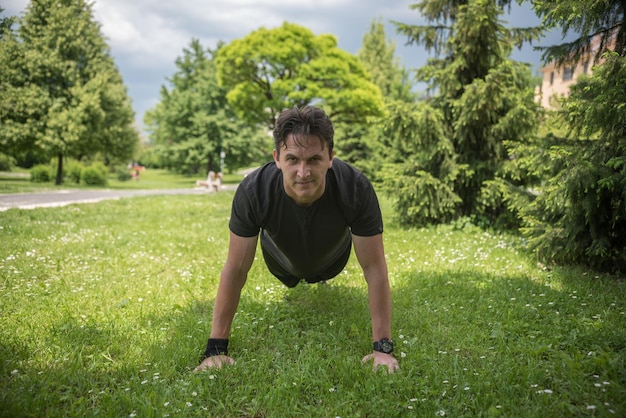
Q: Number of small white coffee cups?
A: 0